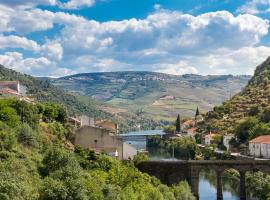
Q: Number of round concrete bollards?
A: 0